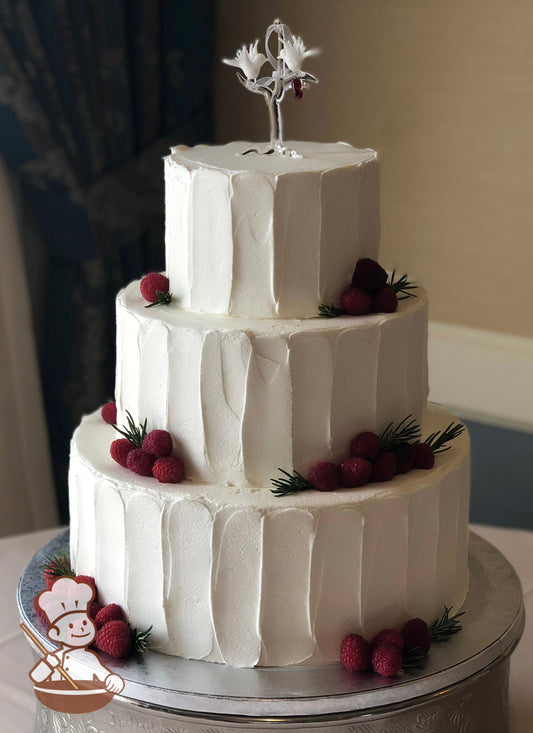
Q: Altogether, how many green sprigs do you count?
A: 11